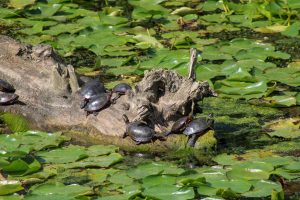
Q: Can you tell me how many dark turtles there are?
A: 8